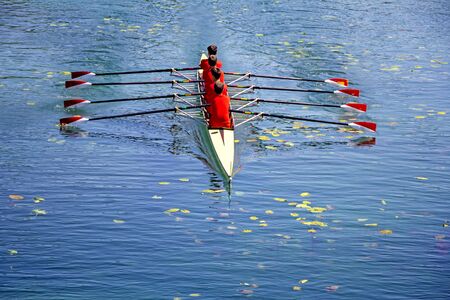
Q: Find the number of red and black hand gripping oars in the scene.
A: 8